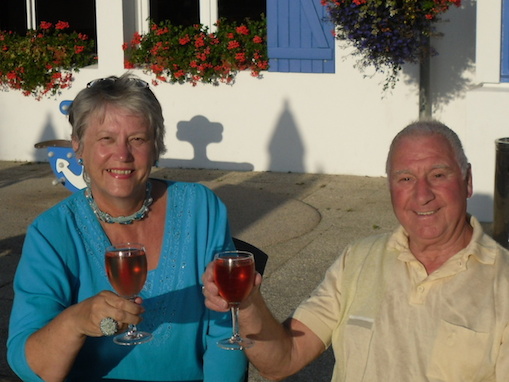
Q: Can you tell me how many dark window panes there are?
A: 4